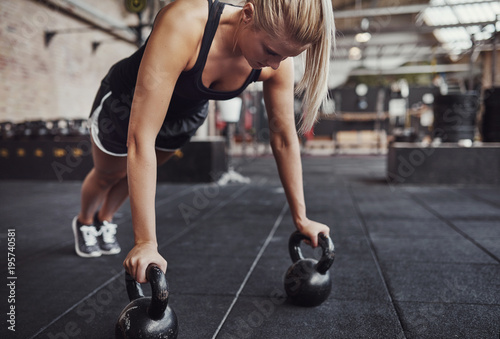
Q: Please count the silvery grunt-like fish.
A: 0